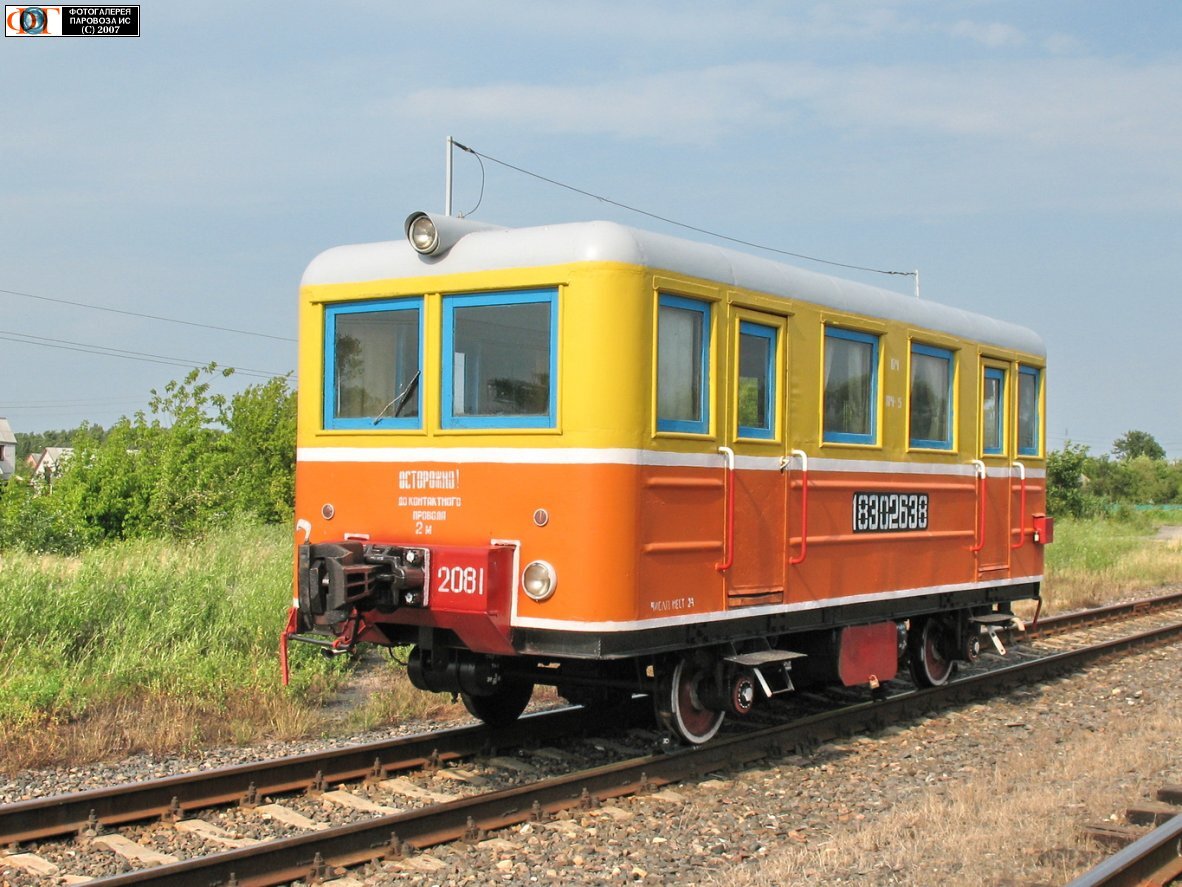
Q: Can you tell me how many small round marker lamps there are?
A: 2